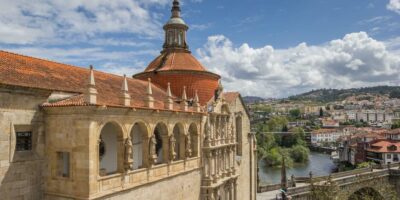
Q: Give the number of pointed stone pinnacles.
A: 6